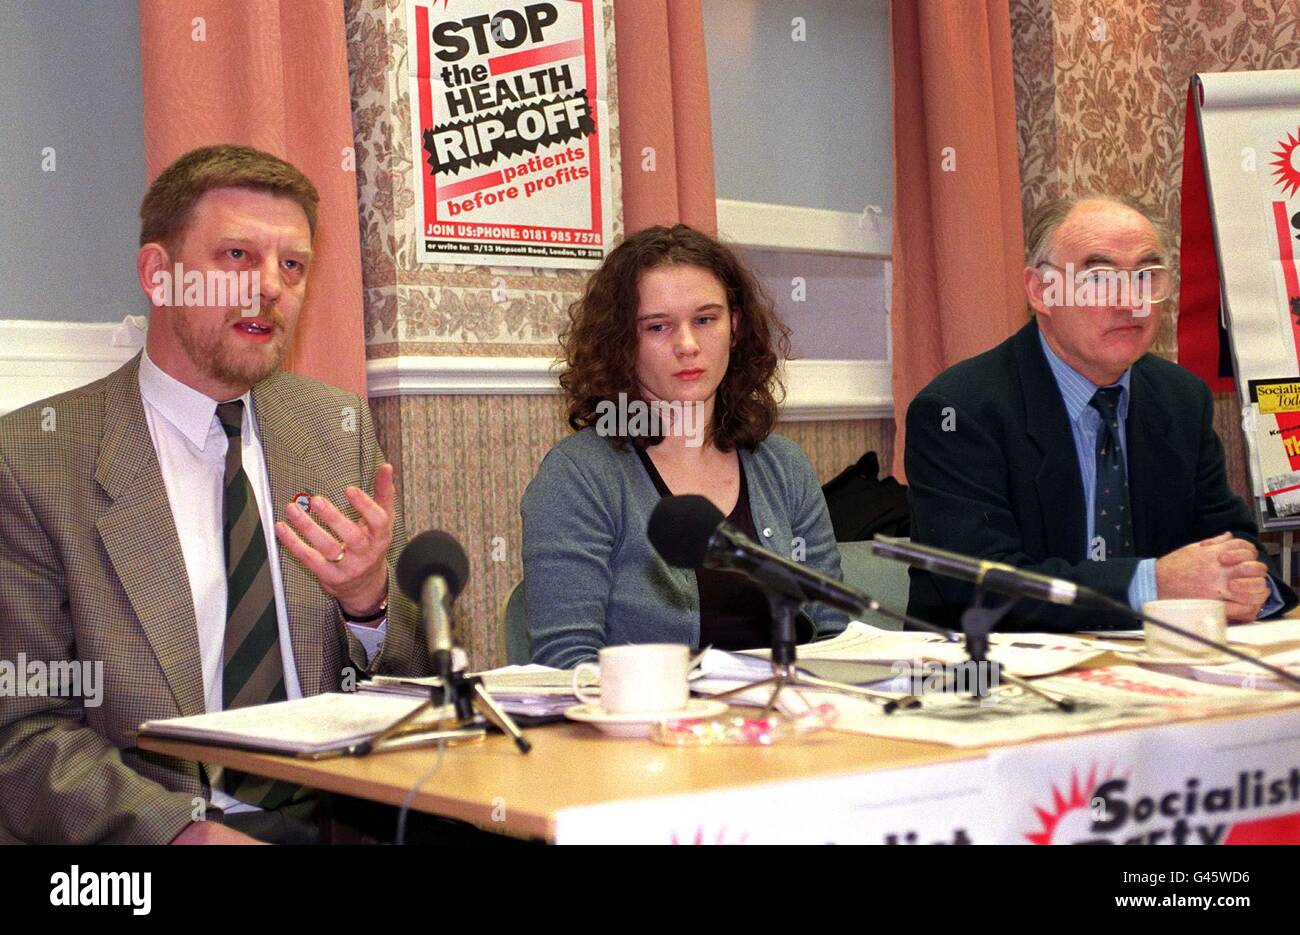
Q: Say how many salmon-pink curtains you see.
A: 3